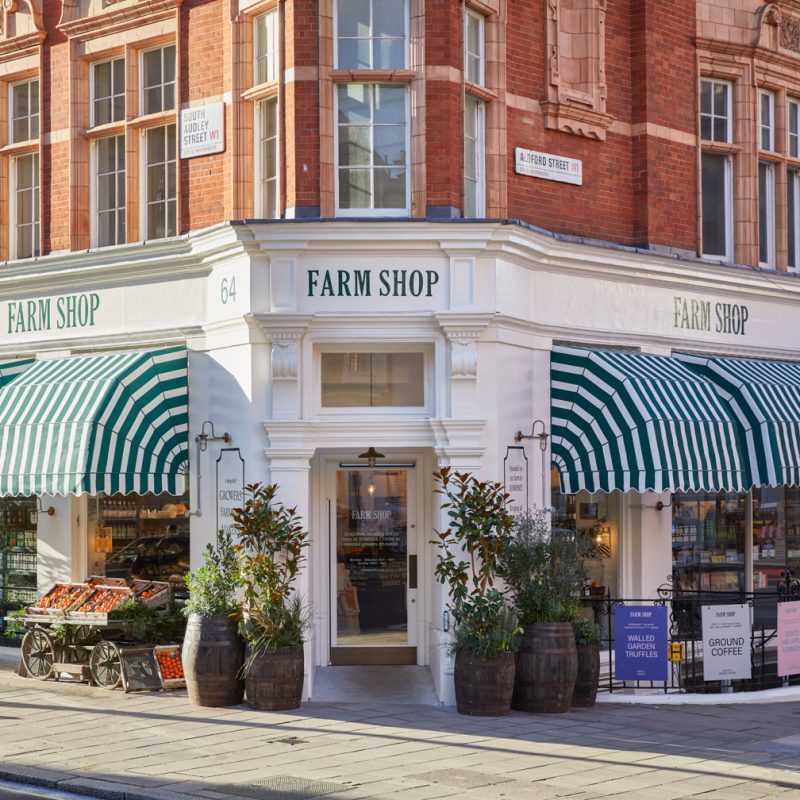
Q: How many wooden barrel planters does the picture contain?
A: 5